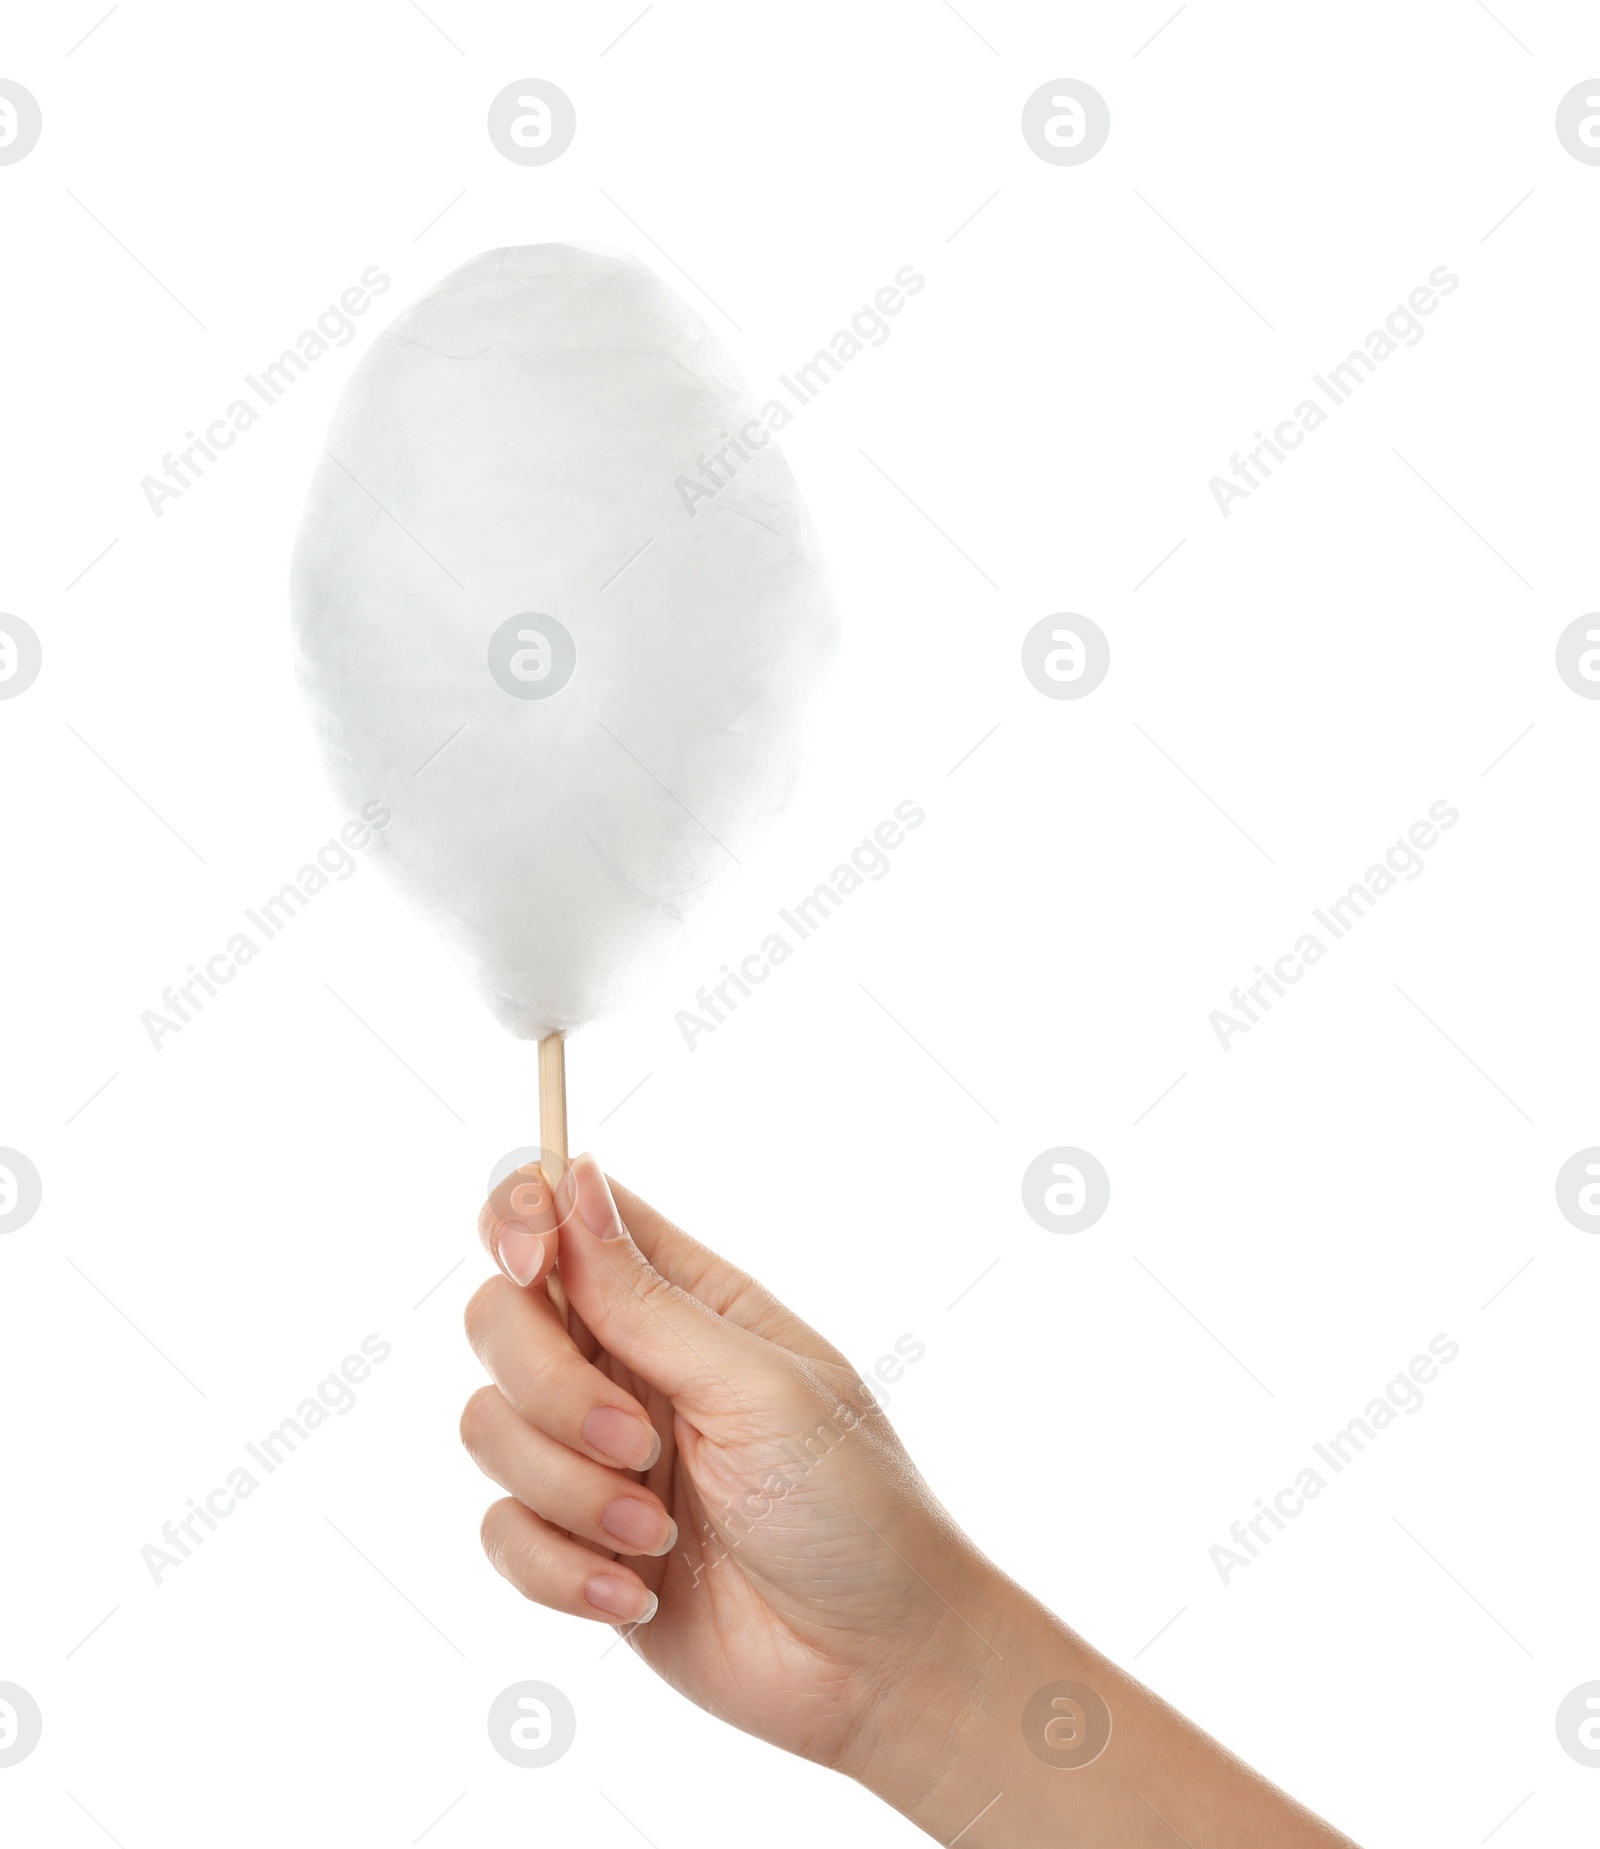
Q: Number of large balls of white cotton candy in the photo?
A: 1